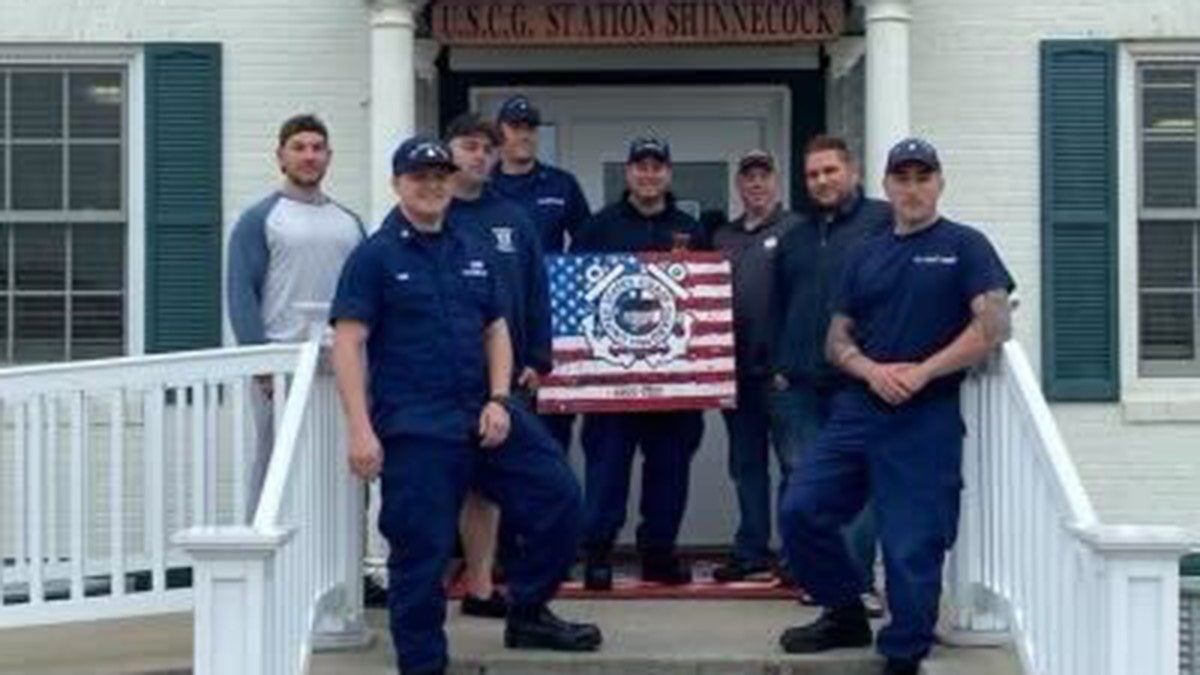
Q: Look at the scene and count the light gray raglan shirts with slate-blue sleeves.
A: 1